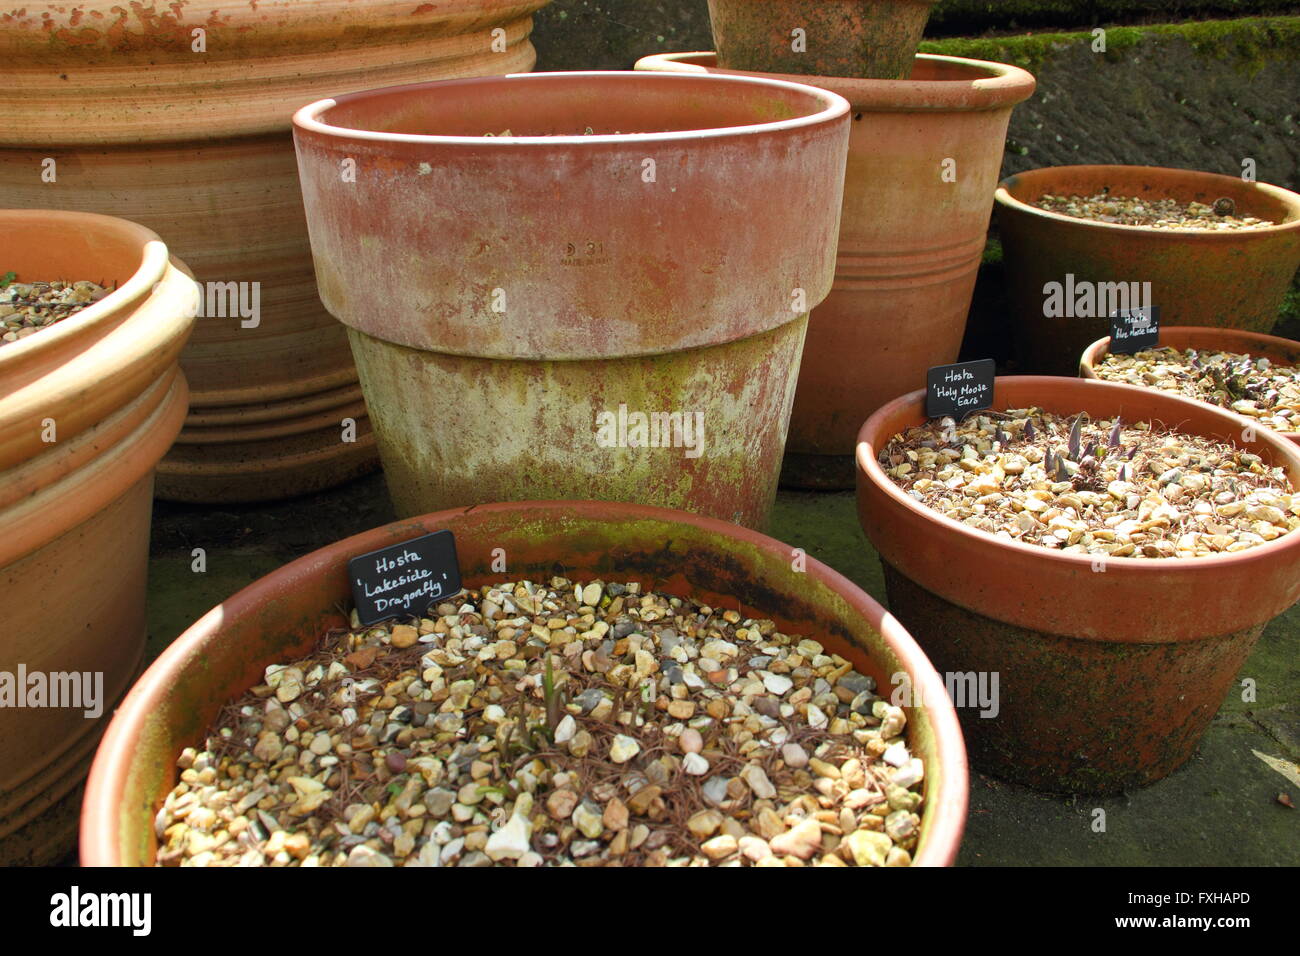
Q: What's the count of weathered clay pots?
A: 9